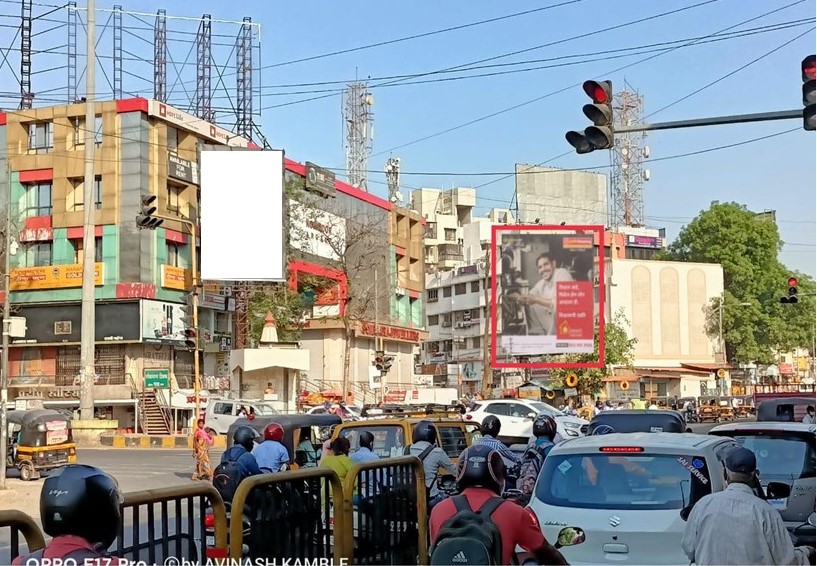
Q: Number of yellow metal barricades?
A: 4